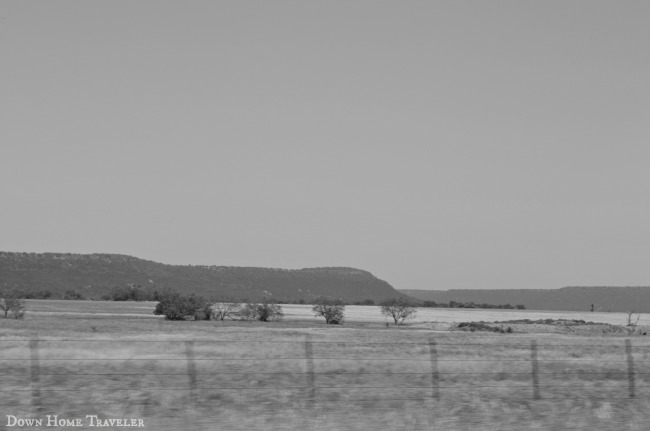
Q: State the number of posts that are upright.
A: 6